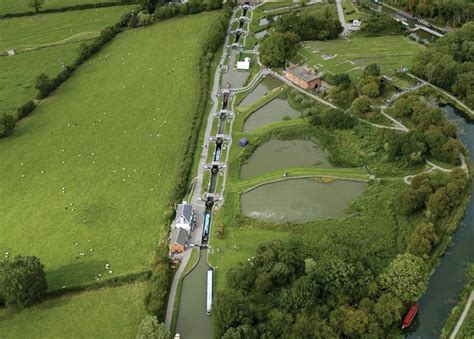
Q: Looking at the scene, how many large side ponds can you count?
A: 4